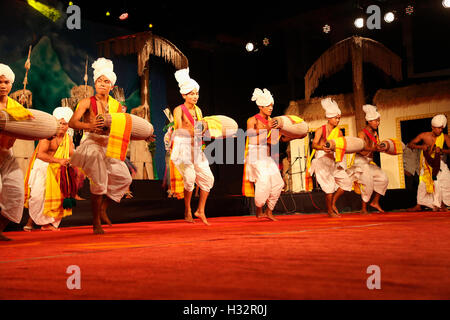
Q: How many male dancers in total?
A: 8